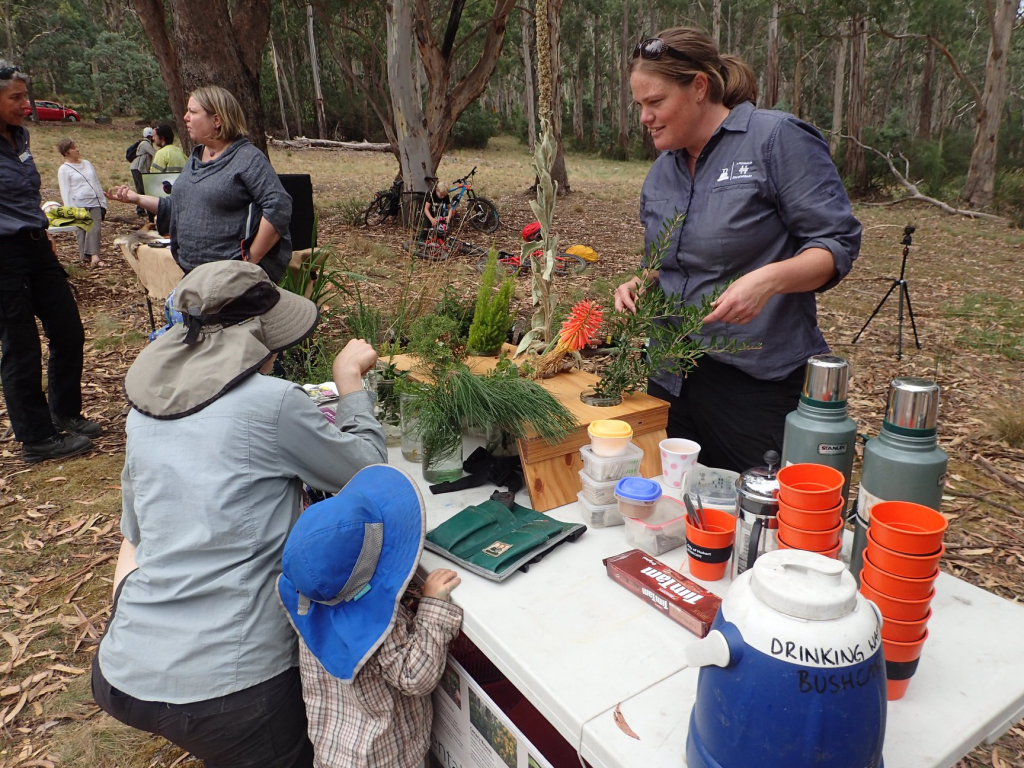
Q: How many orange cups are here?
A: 11